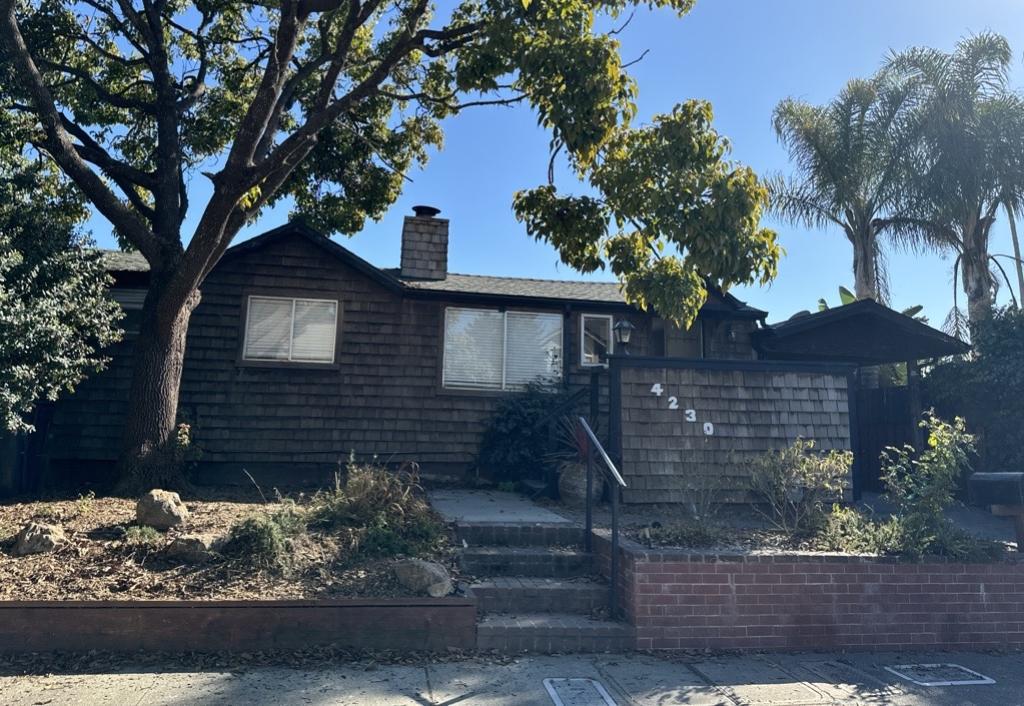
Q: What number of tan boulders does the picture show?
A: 4